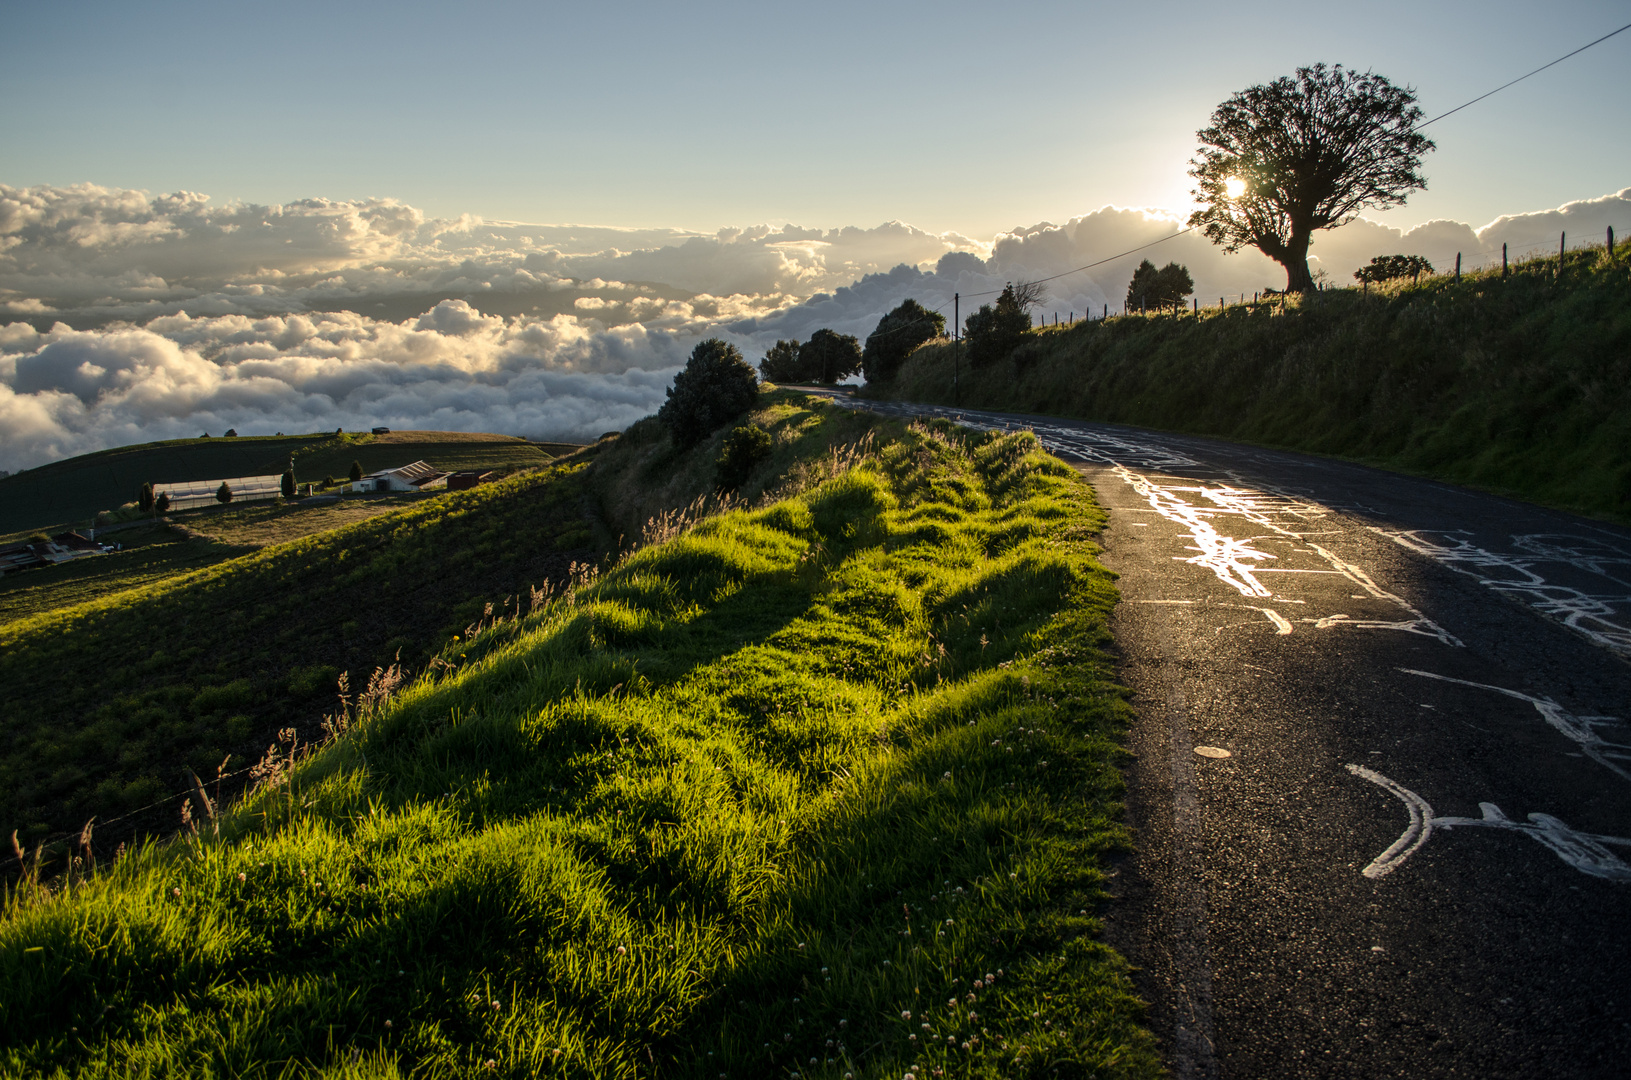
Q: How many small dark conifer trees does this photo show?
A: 5